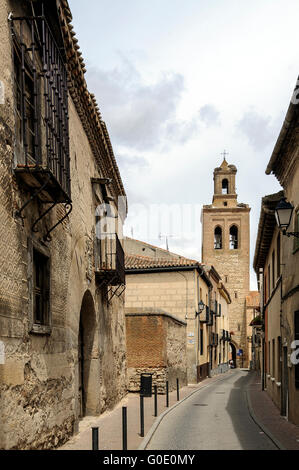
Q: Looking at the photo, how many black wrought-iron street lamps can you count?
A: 2